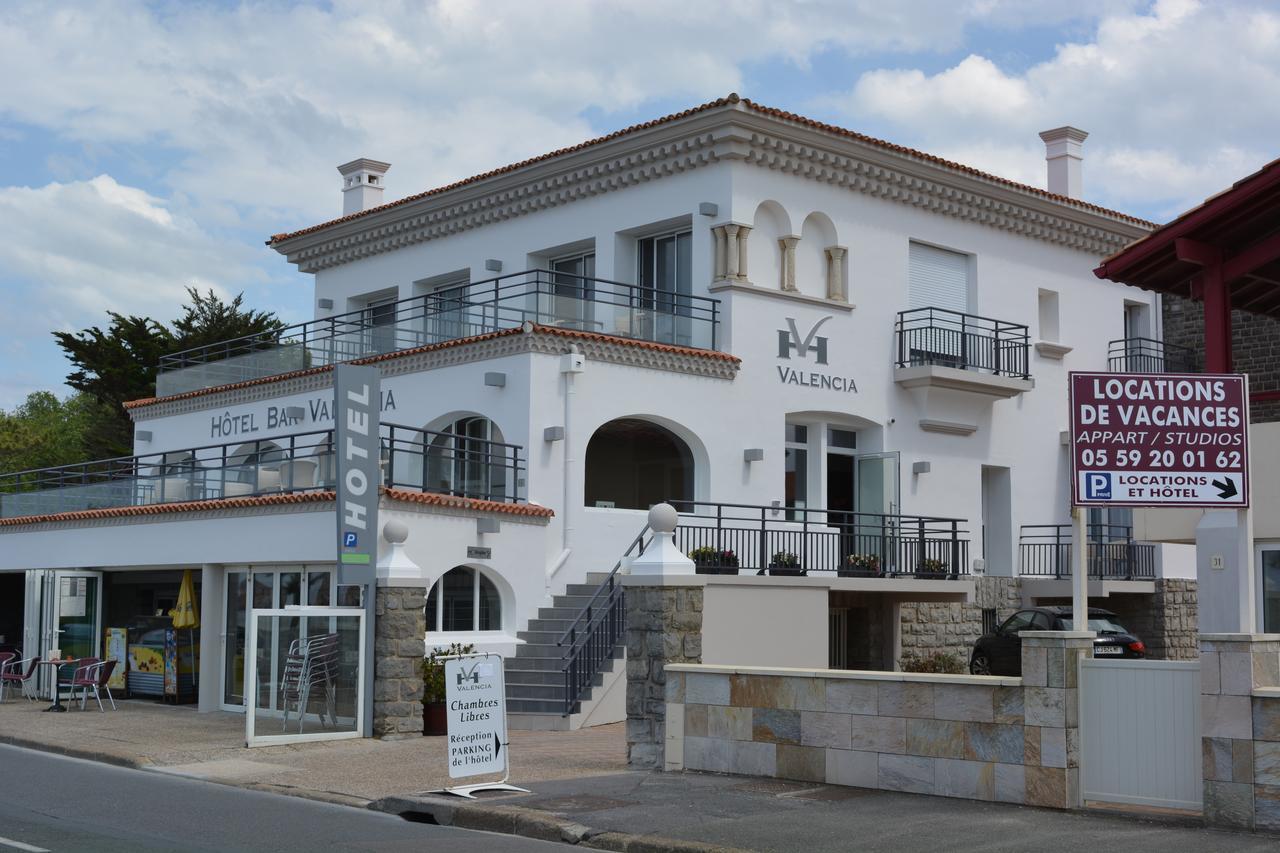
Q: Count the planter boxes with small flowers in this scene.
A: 4